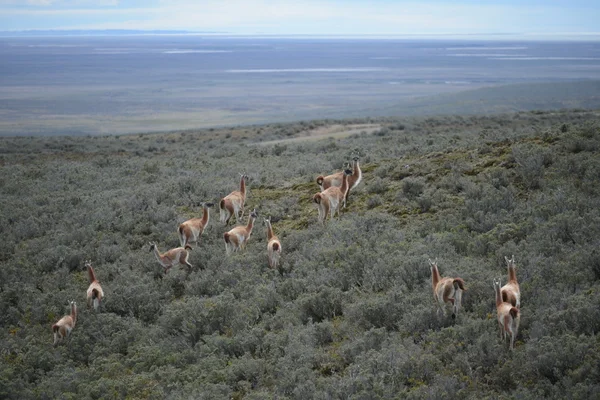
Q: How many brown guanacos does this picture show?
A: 12